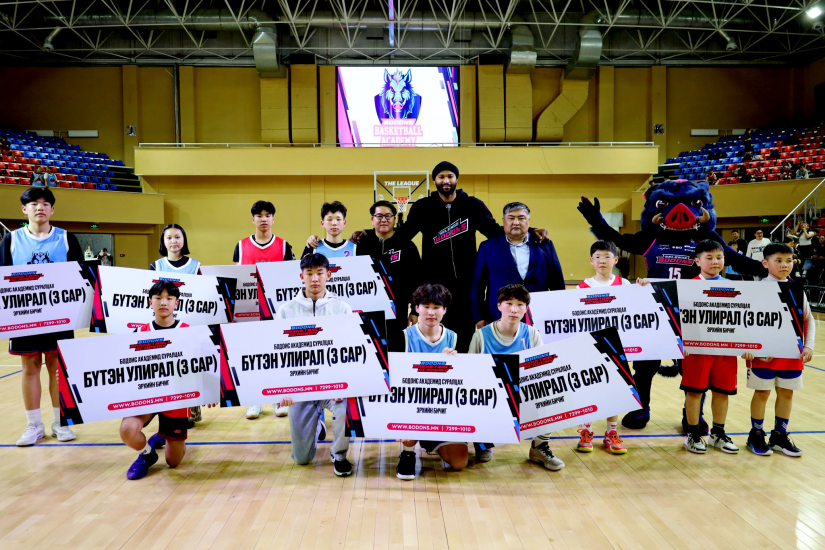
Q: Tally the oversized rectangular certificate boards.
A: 10